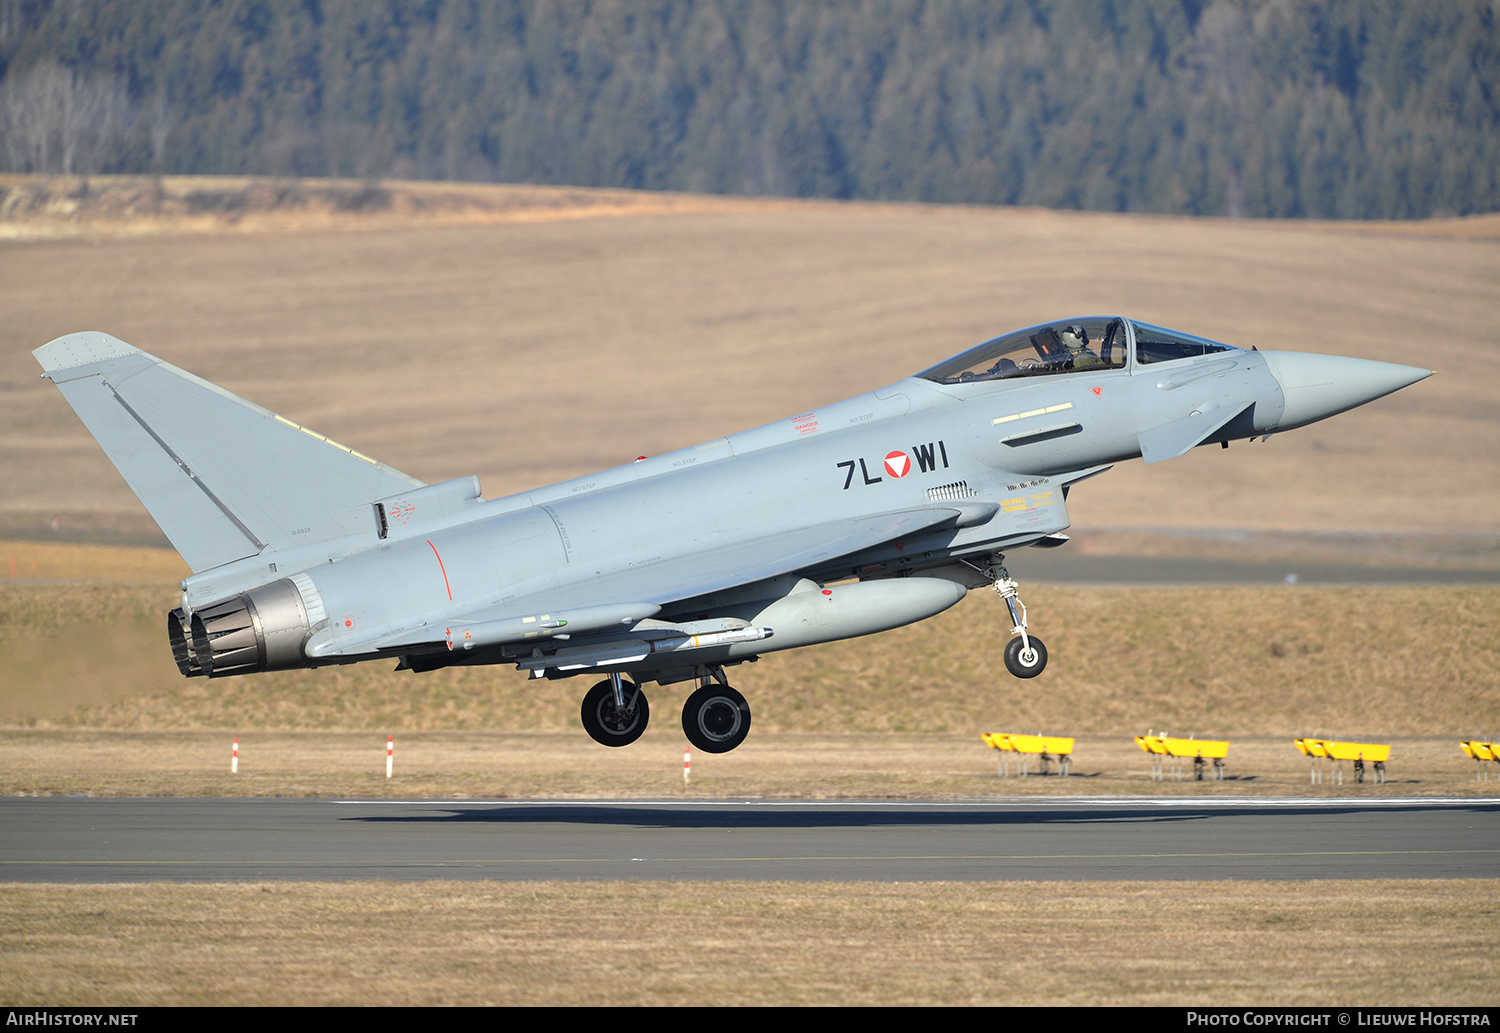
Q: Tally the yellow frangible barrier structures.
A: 4